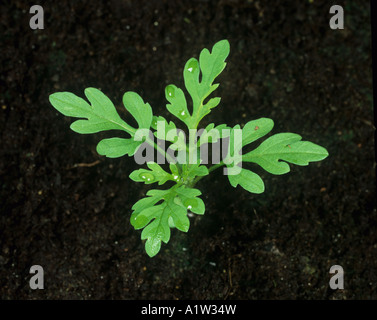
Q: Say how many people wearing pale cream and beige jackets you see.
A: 0